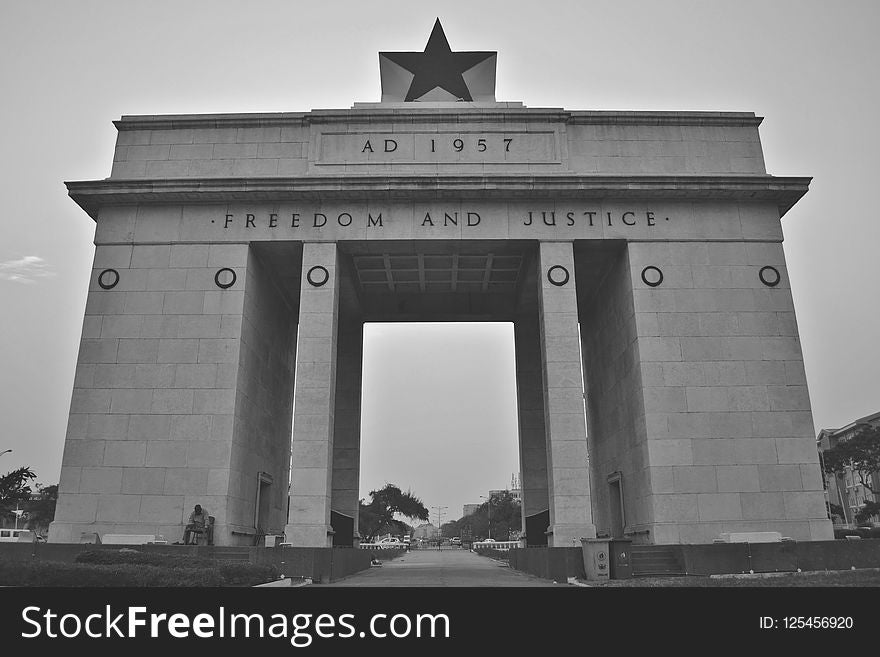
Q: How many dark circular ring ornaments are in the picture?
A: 6